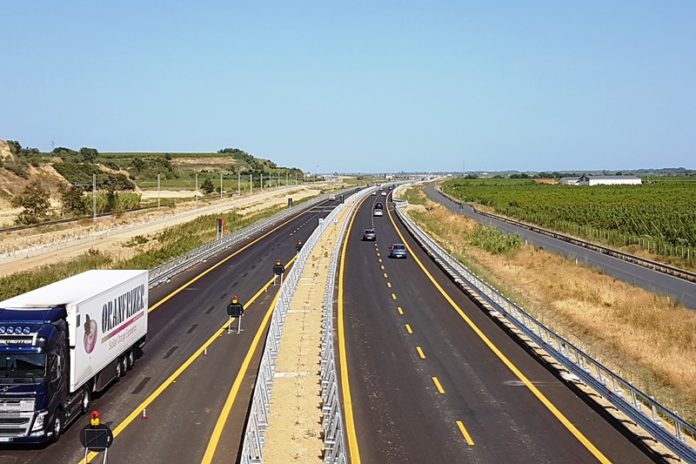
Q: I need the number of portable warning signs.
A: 4